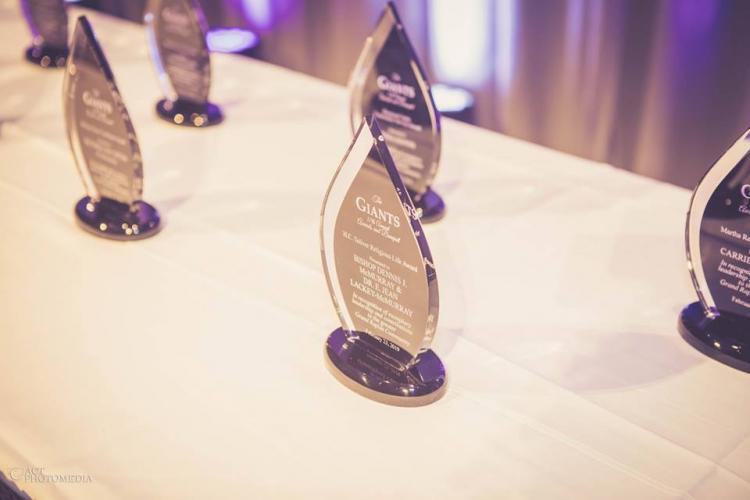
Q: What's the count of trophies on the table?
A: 6